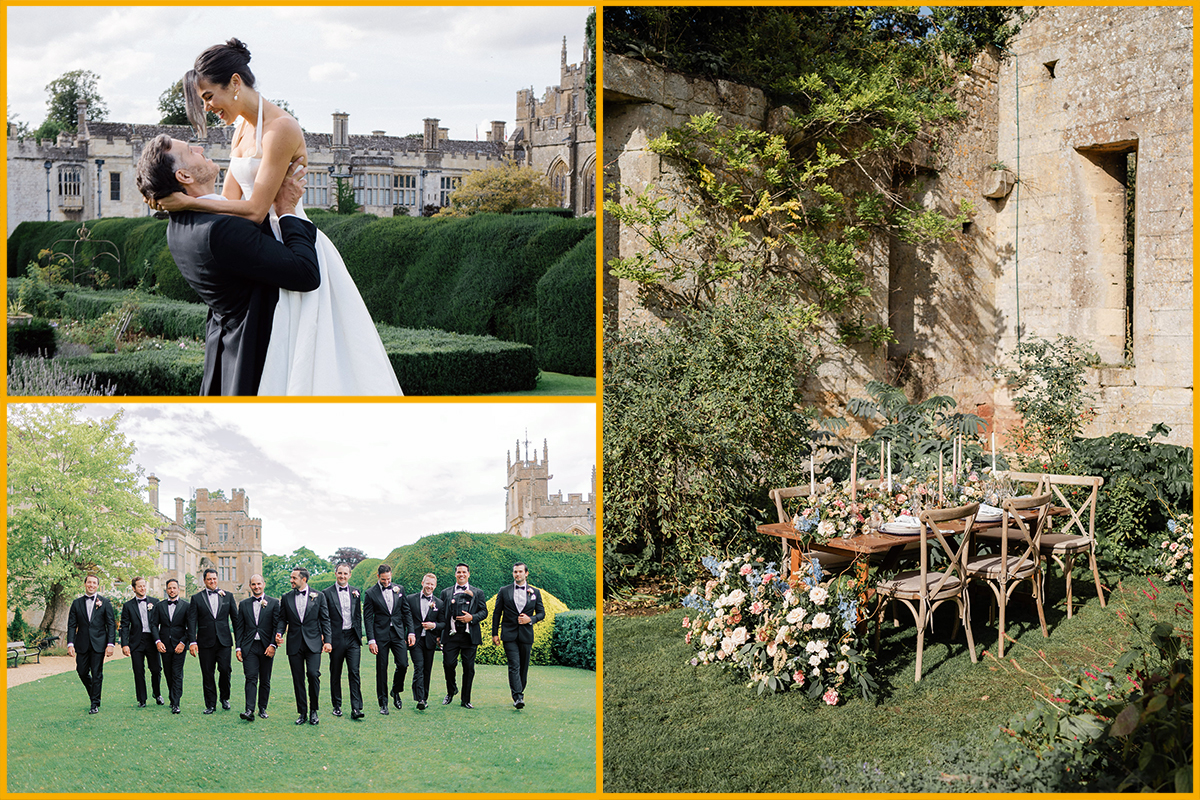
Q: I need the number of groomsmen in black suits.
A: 11